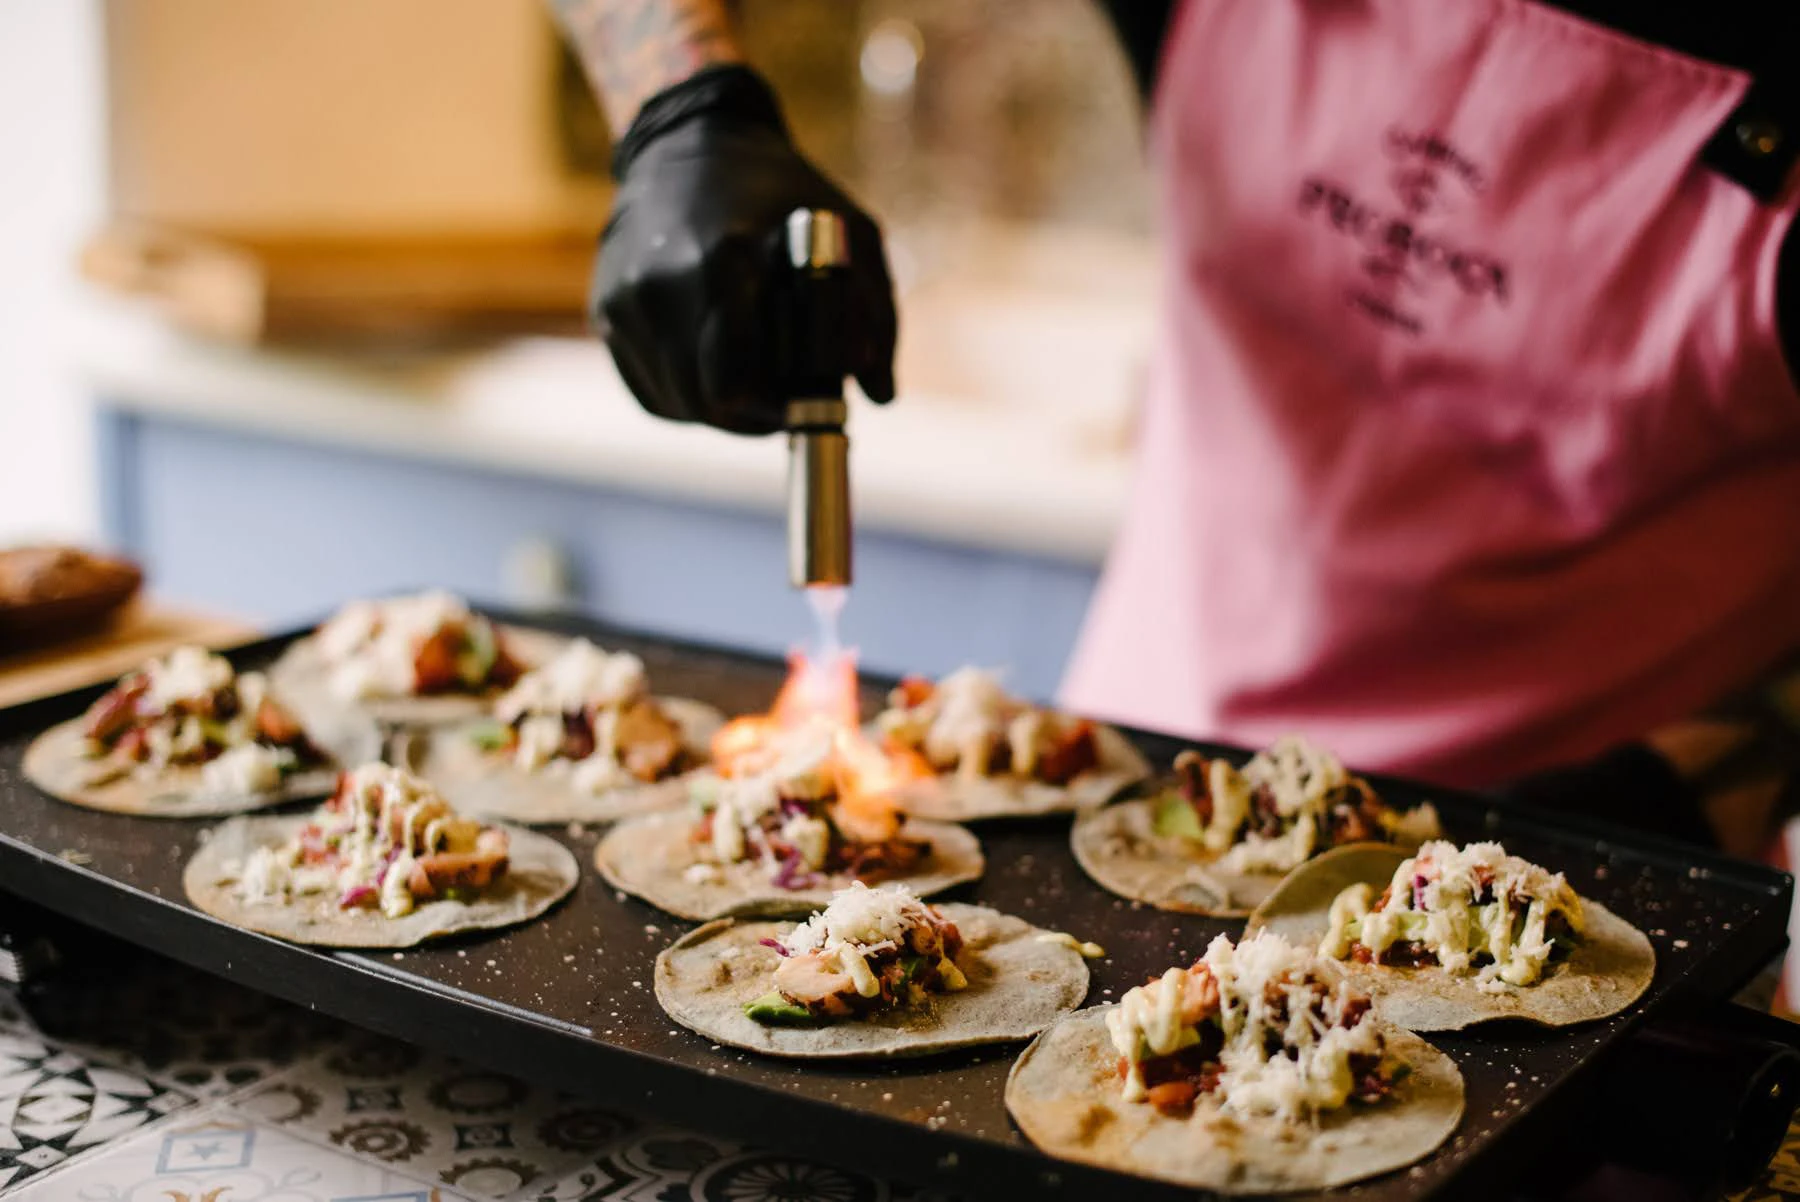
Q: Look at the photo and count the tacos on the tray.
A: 10